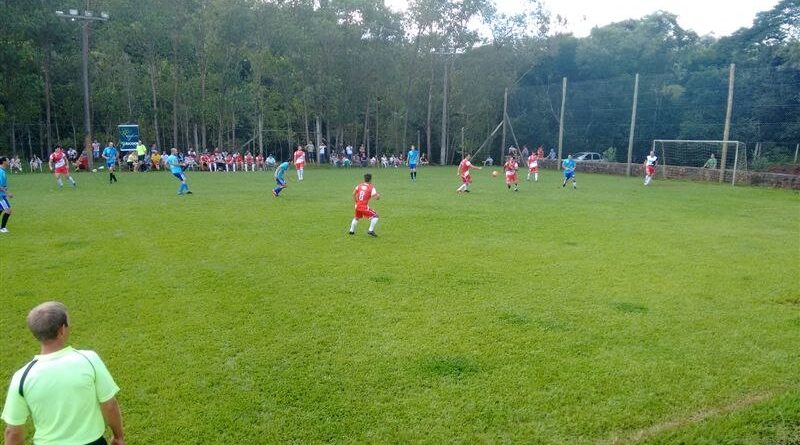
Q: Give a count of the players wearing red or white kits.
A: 7